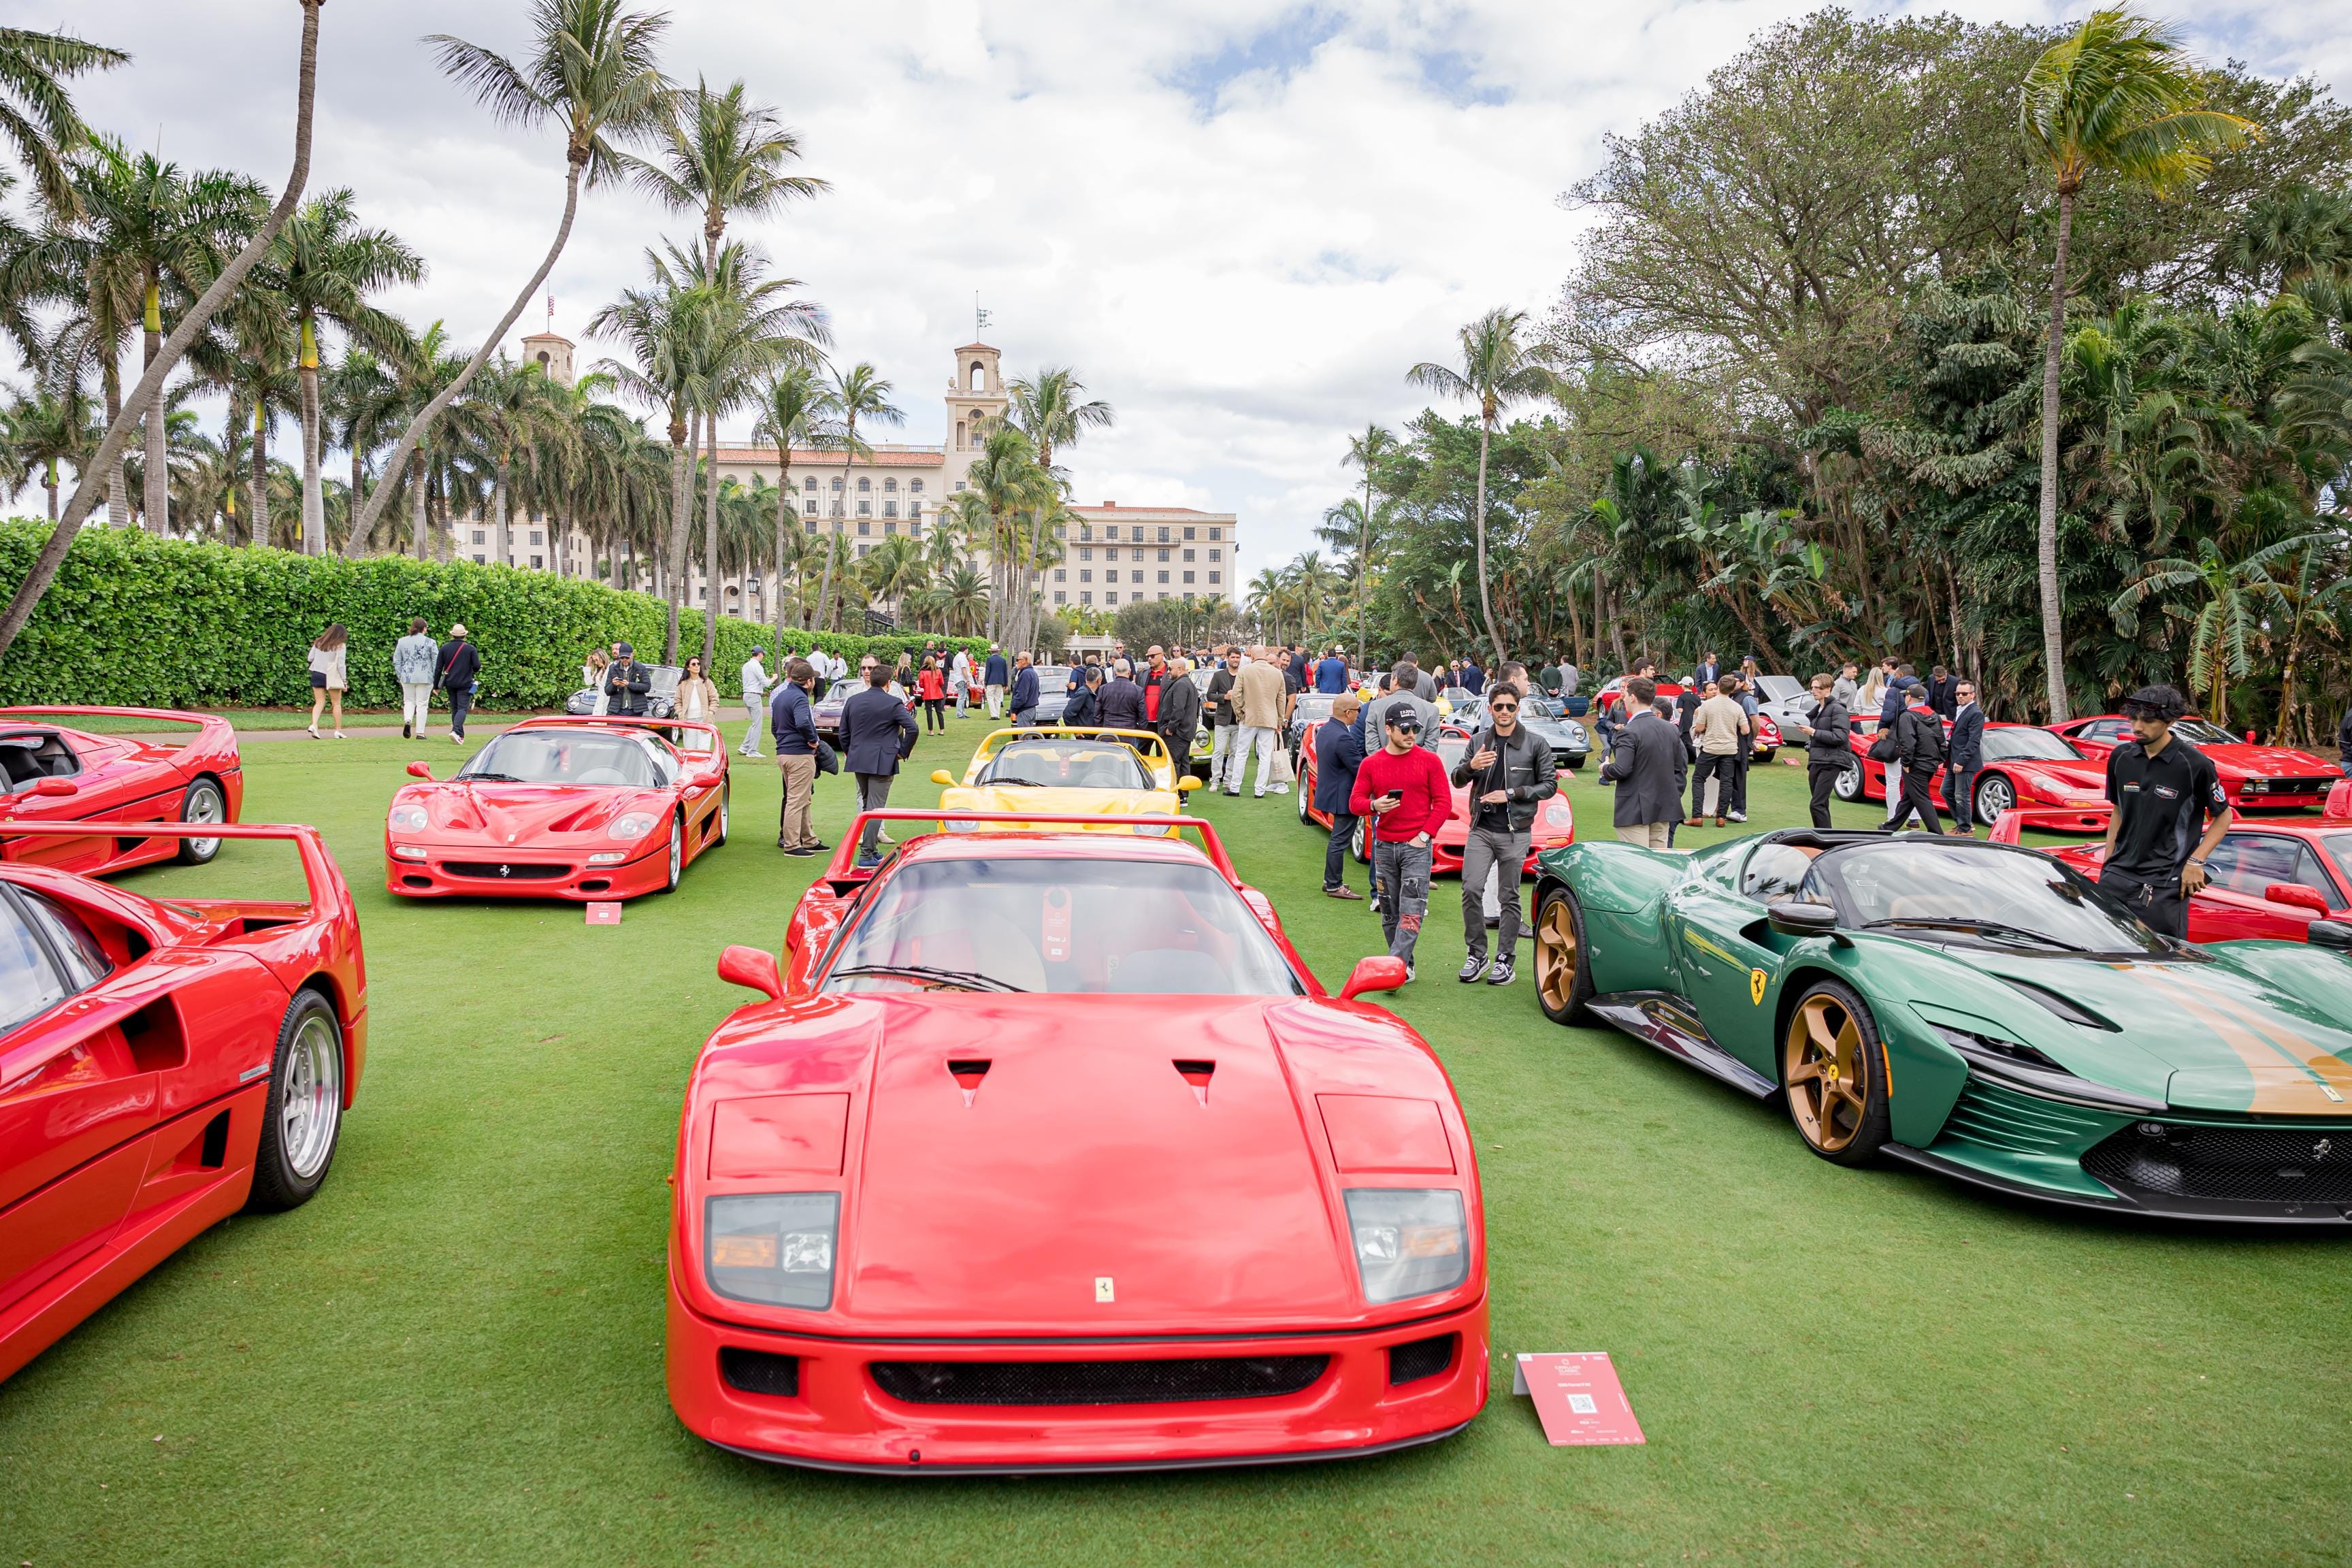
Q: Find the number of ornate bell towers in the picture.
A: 2